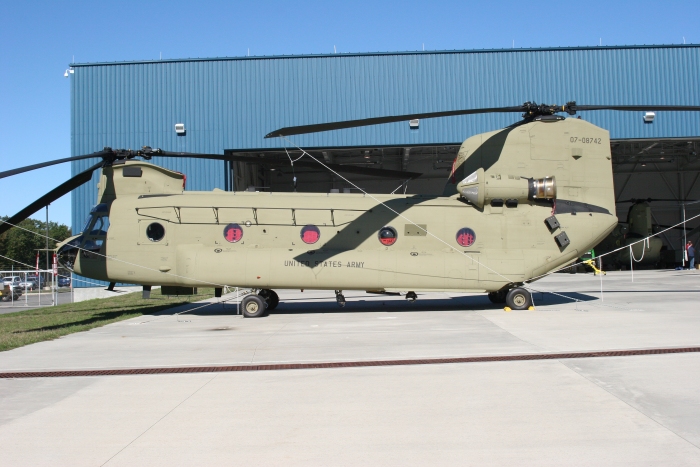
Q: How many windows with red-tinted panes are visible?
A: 4